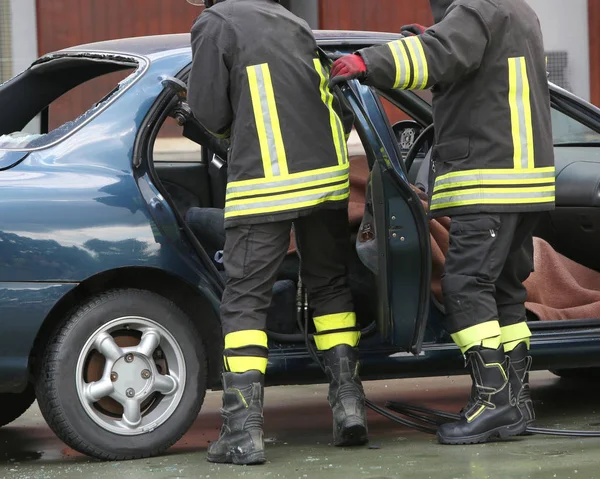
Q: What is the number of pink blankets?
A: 1